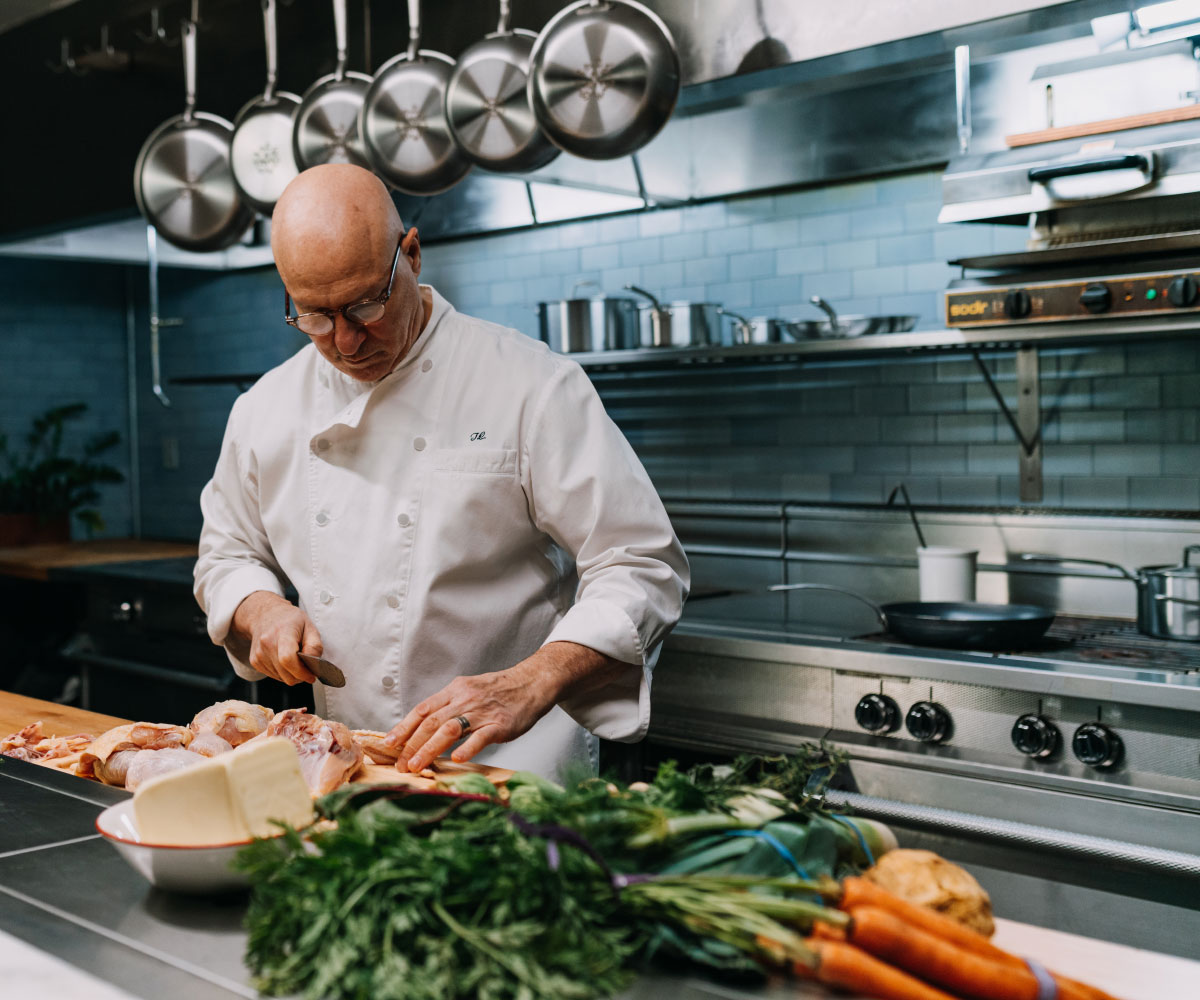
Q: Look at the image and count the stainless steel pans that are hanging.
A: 6